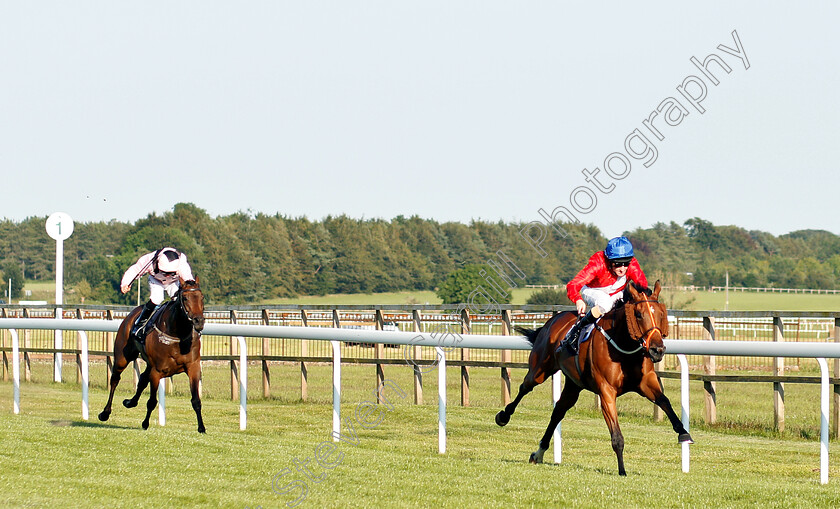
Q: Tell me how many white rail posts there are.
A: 9